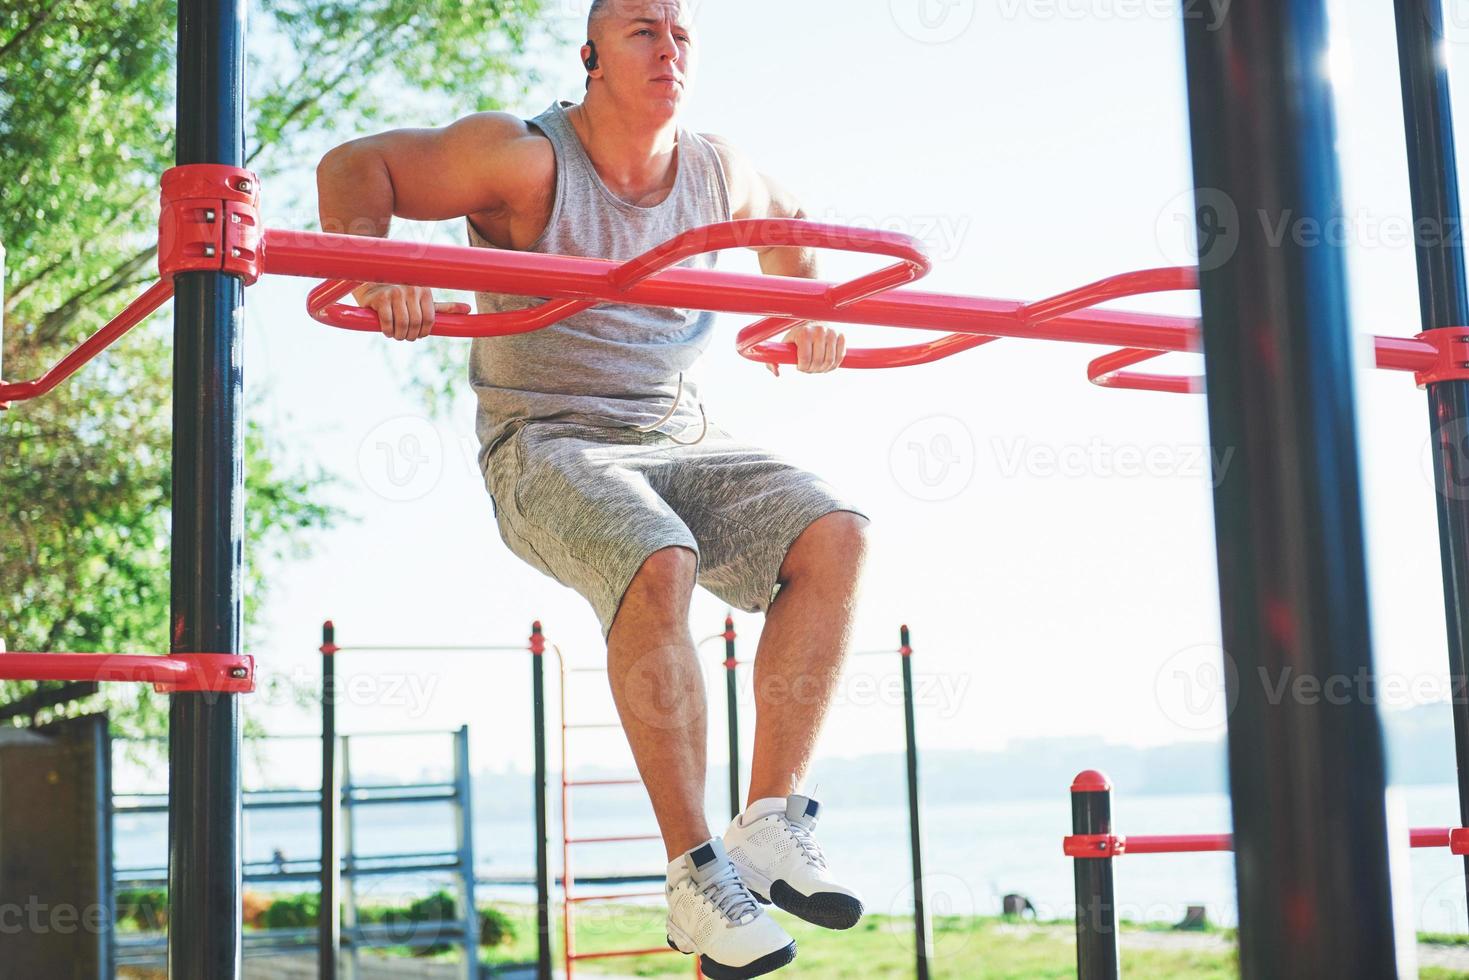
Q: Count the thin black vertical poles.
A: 4